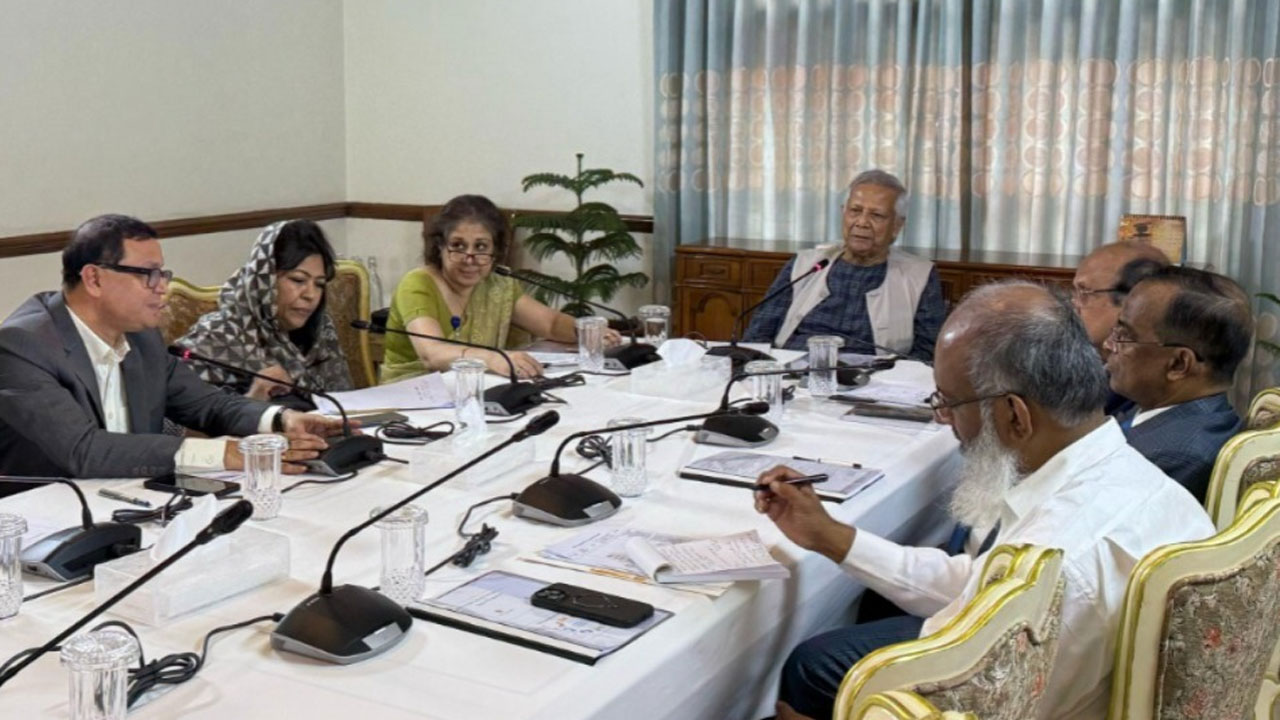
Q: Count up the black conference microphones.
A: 10